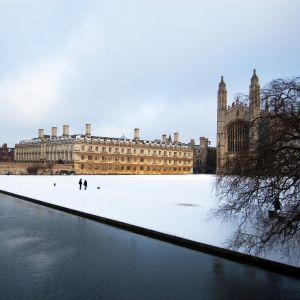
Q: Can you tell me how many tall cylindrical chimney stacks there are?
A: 7